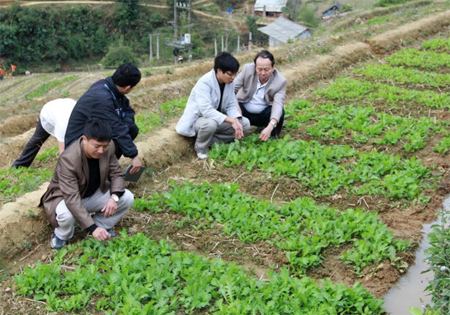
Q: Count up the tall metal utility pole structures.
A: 1